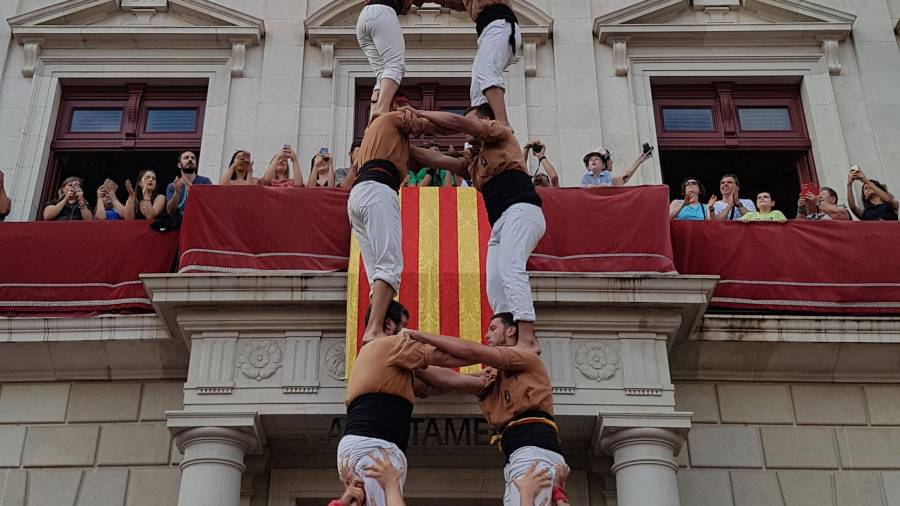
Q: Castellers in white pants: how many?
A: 6